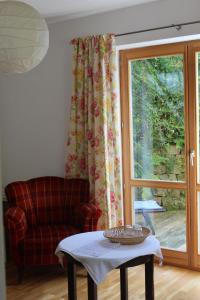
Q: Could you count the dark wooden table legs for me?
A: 4